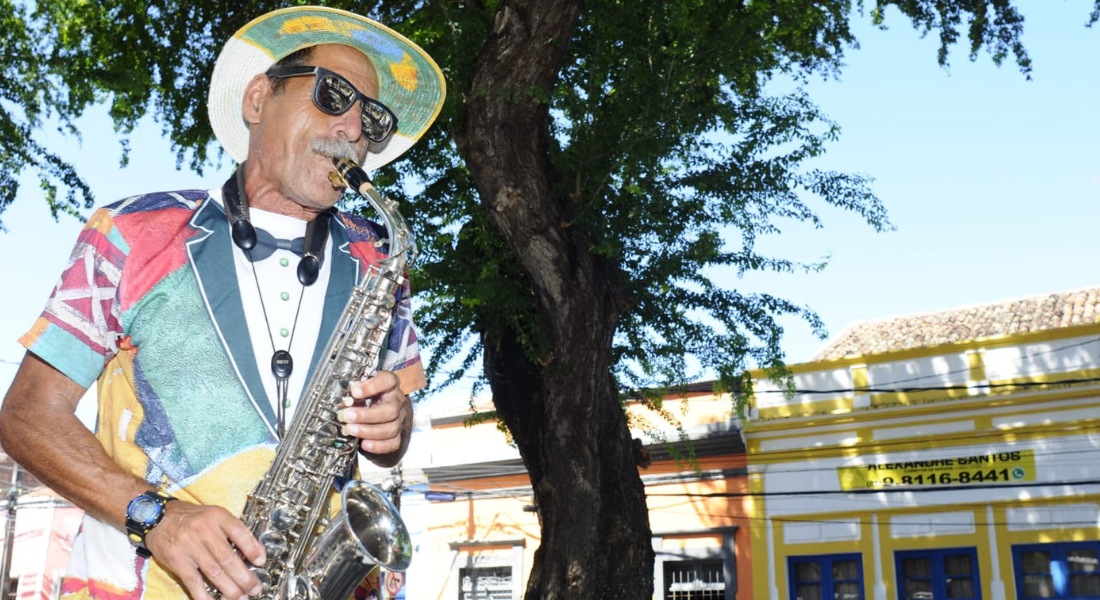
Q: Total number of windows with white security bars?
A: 2